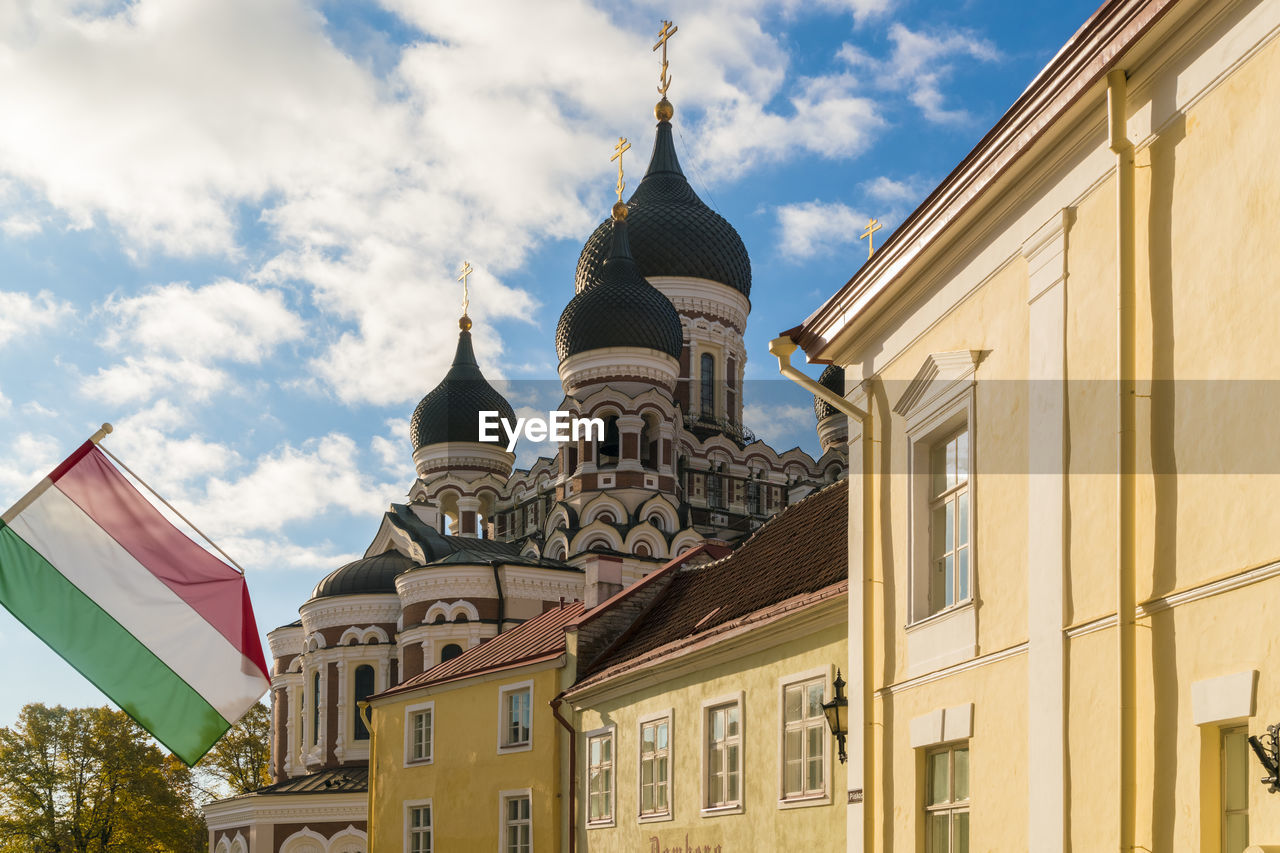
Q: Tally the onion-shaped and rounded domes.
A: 5